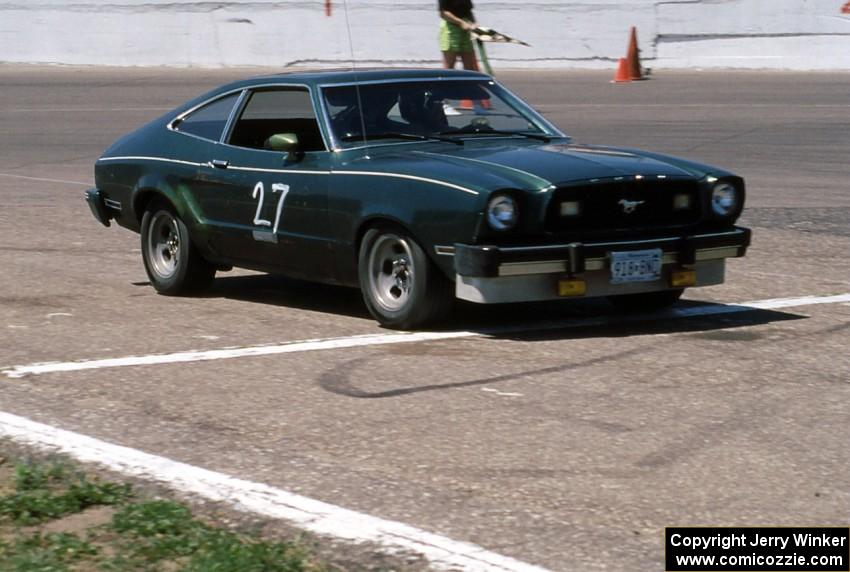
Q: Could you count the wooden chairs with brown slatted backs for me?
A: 0